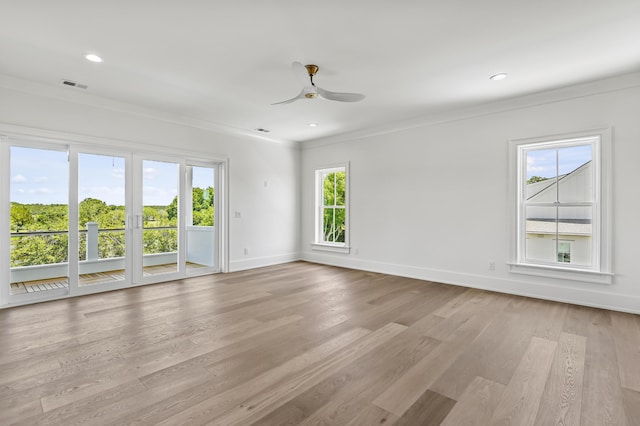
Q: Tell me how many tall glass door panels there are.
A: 4